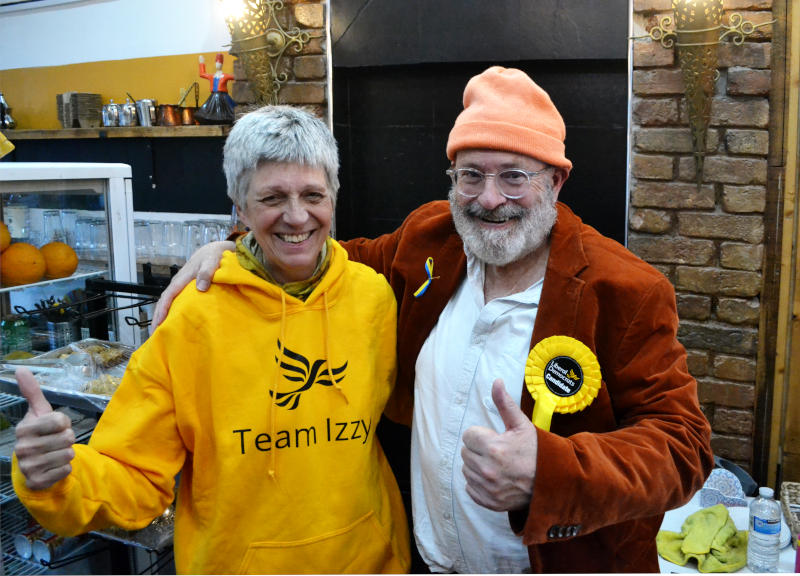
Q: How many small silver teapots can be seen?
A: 2